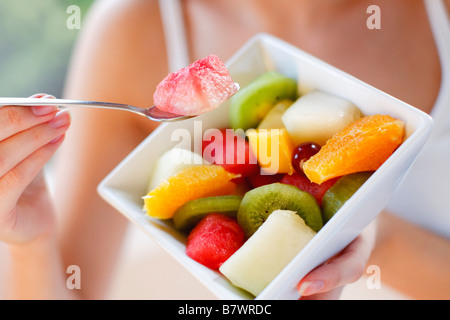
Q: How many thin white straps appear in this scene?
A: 2